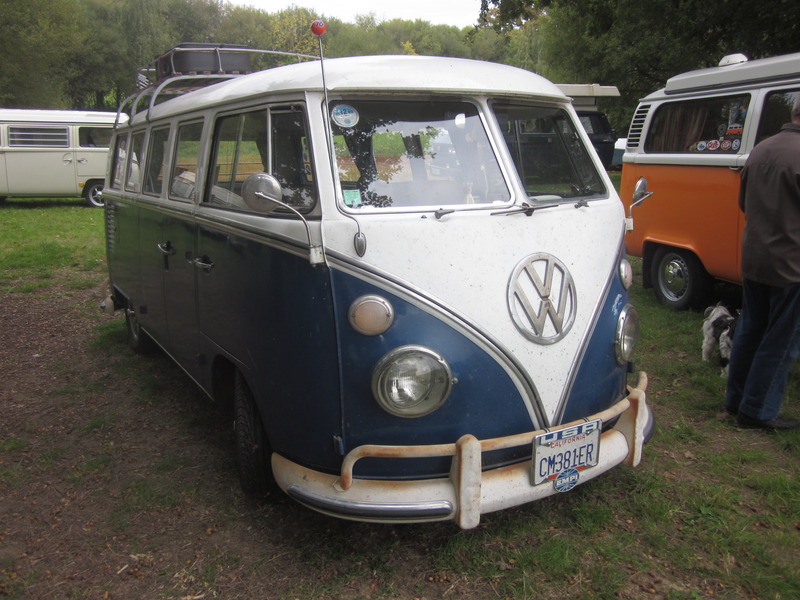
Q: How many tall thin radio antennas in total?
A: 1